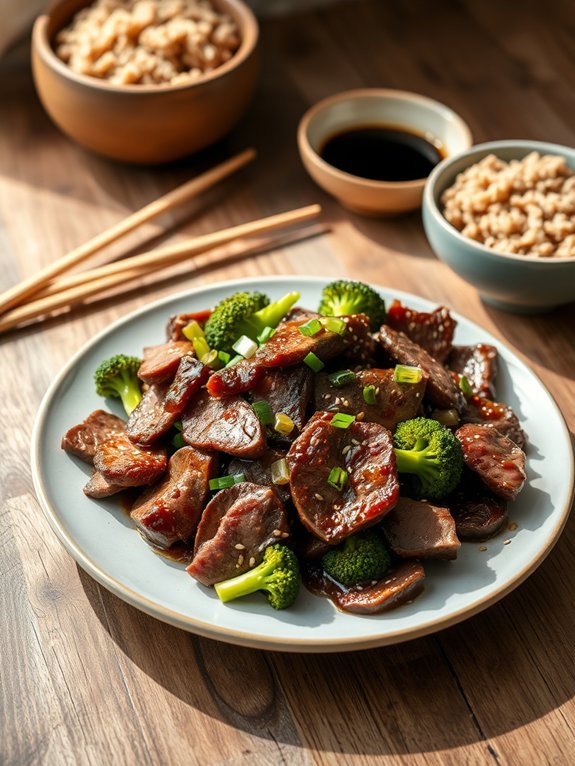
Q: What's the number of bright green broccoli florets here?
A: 6